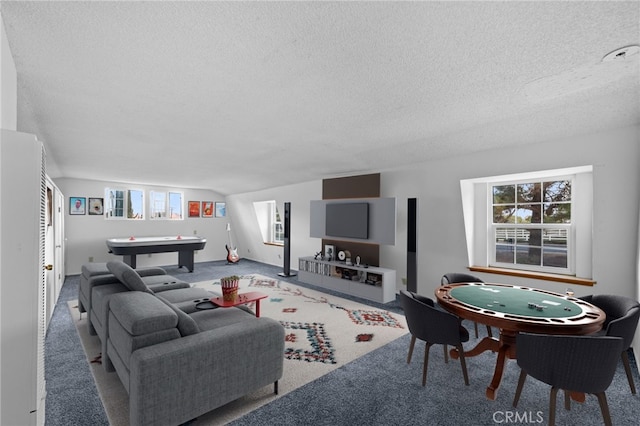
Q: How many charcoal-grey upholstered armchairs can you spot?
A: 4